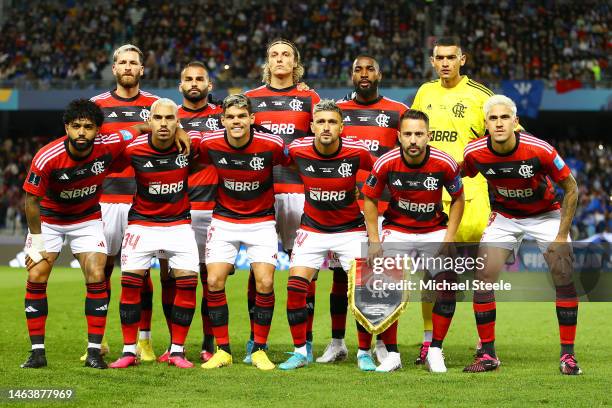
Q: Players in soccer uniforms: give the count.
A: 11